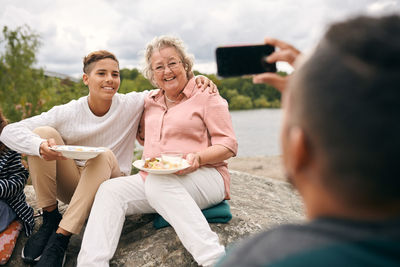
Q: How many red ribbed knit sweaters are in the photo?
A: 0